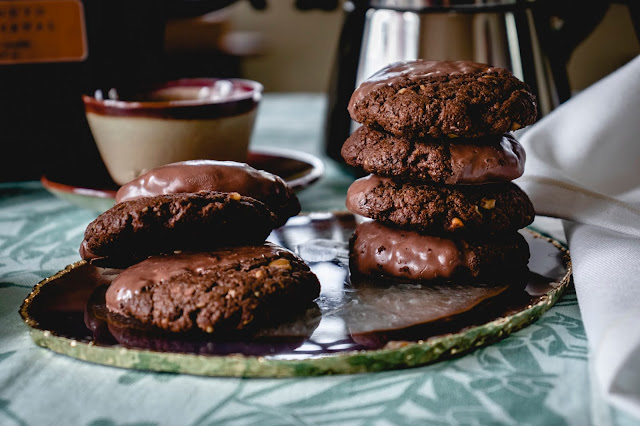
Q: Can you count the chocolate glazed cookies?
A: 7